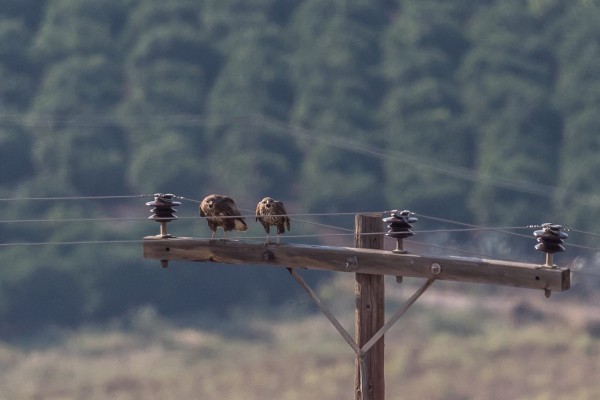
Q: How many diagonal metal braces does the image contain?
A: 2